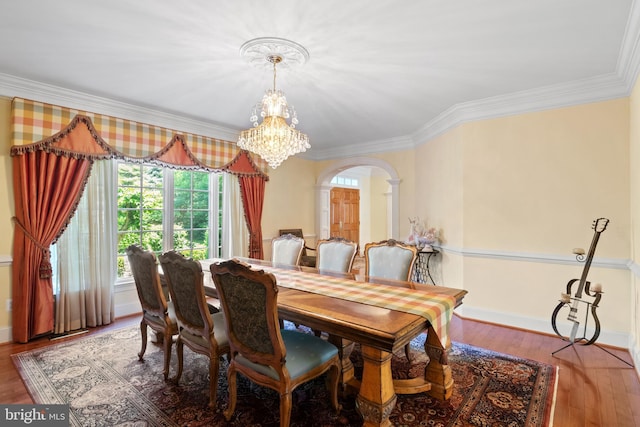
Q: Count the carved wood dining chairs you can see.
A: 6